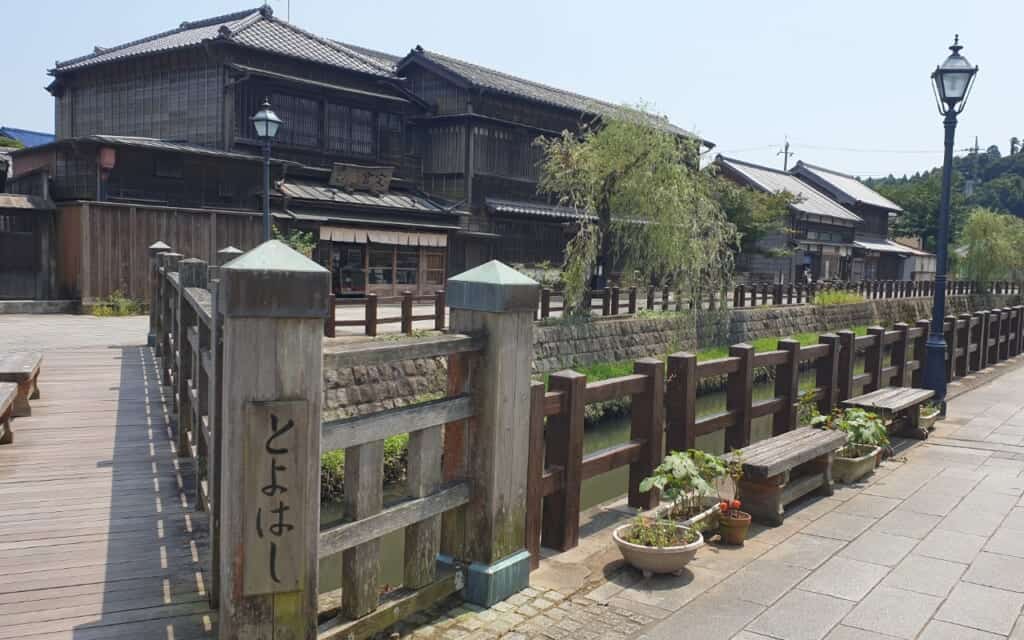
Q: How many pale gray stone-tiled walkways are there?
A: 1